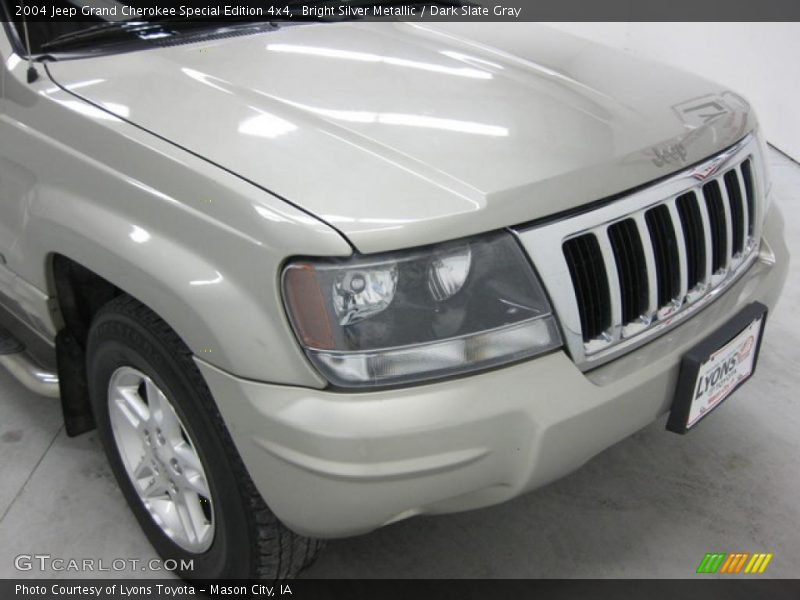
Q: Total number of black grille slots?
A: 7